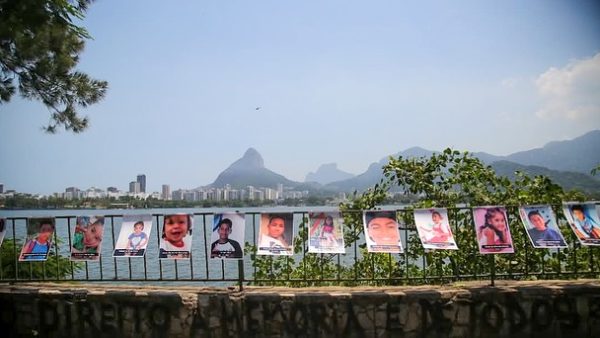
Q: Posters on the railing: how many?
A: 13